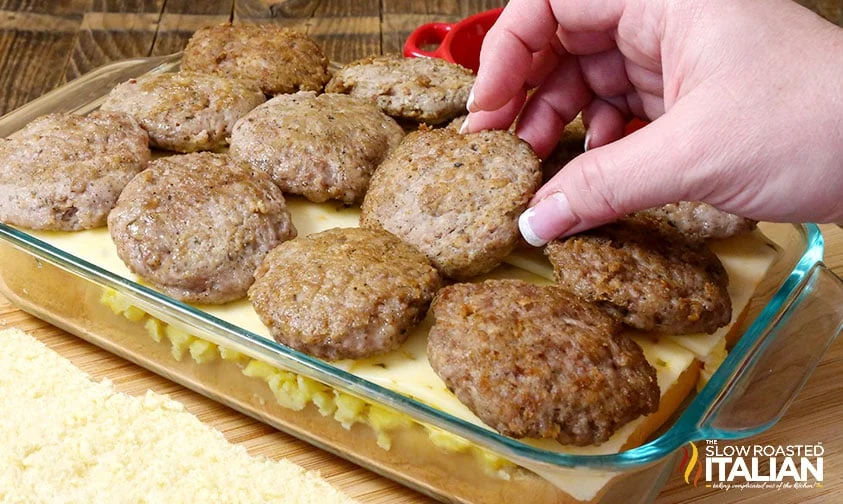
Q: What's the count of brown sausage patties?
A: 12